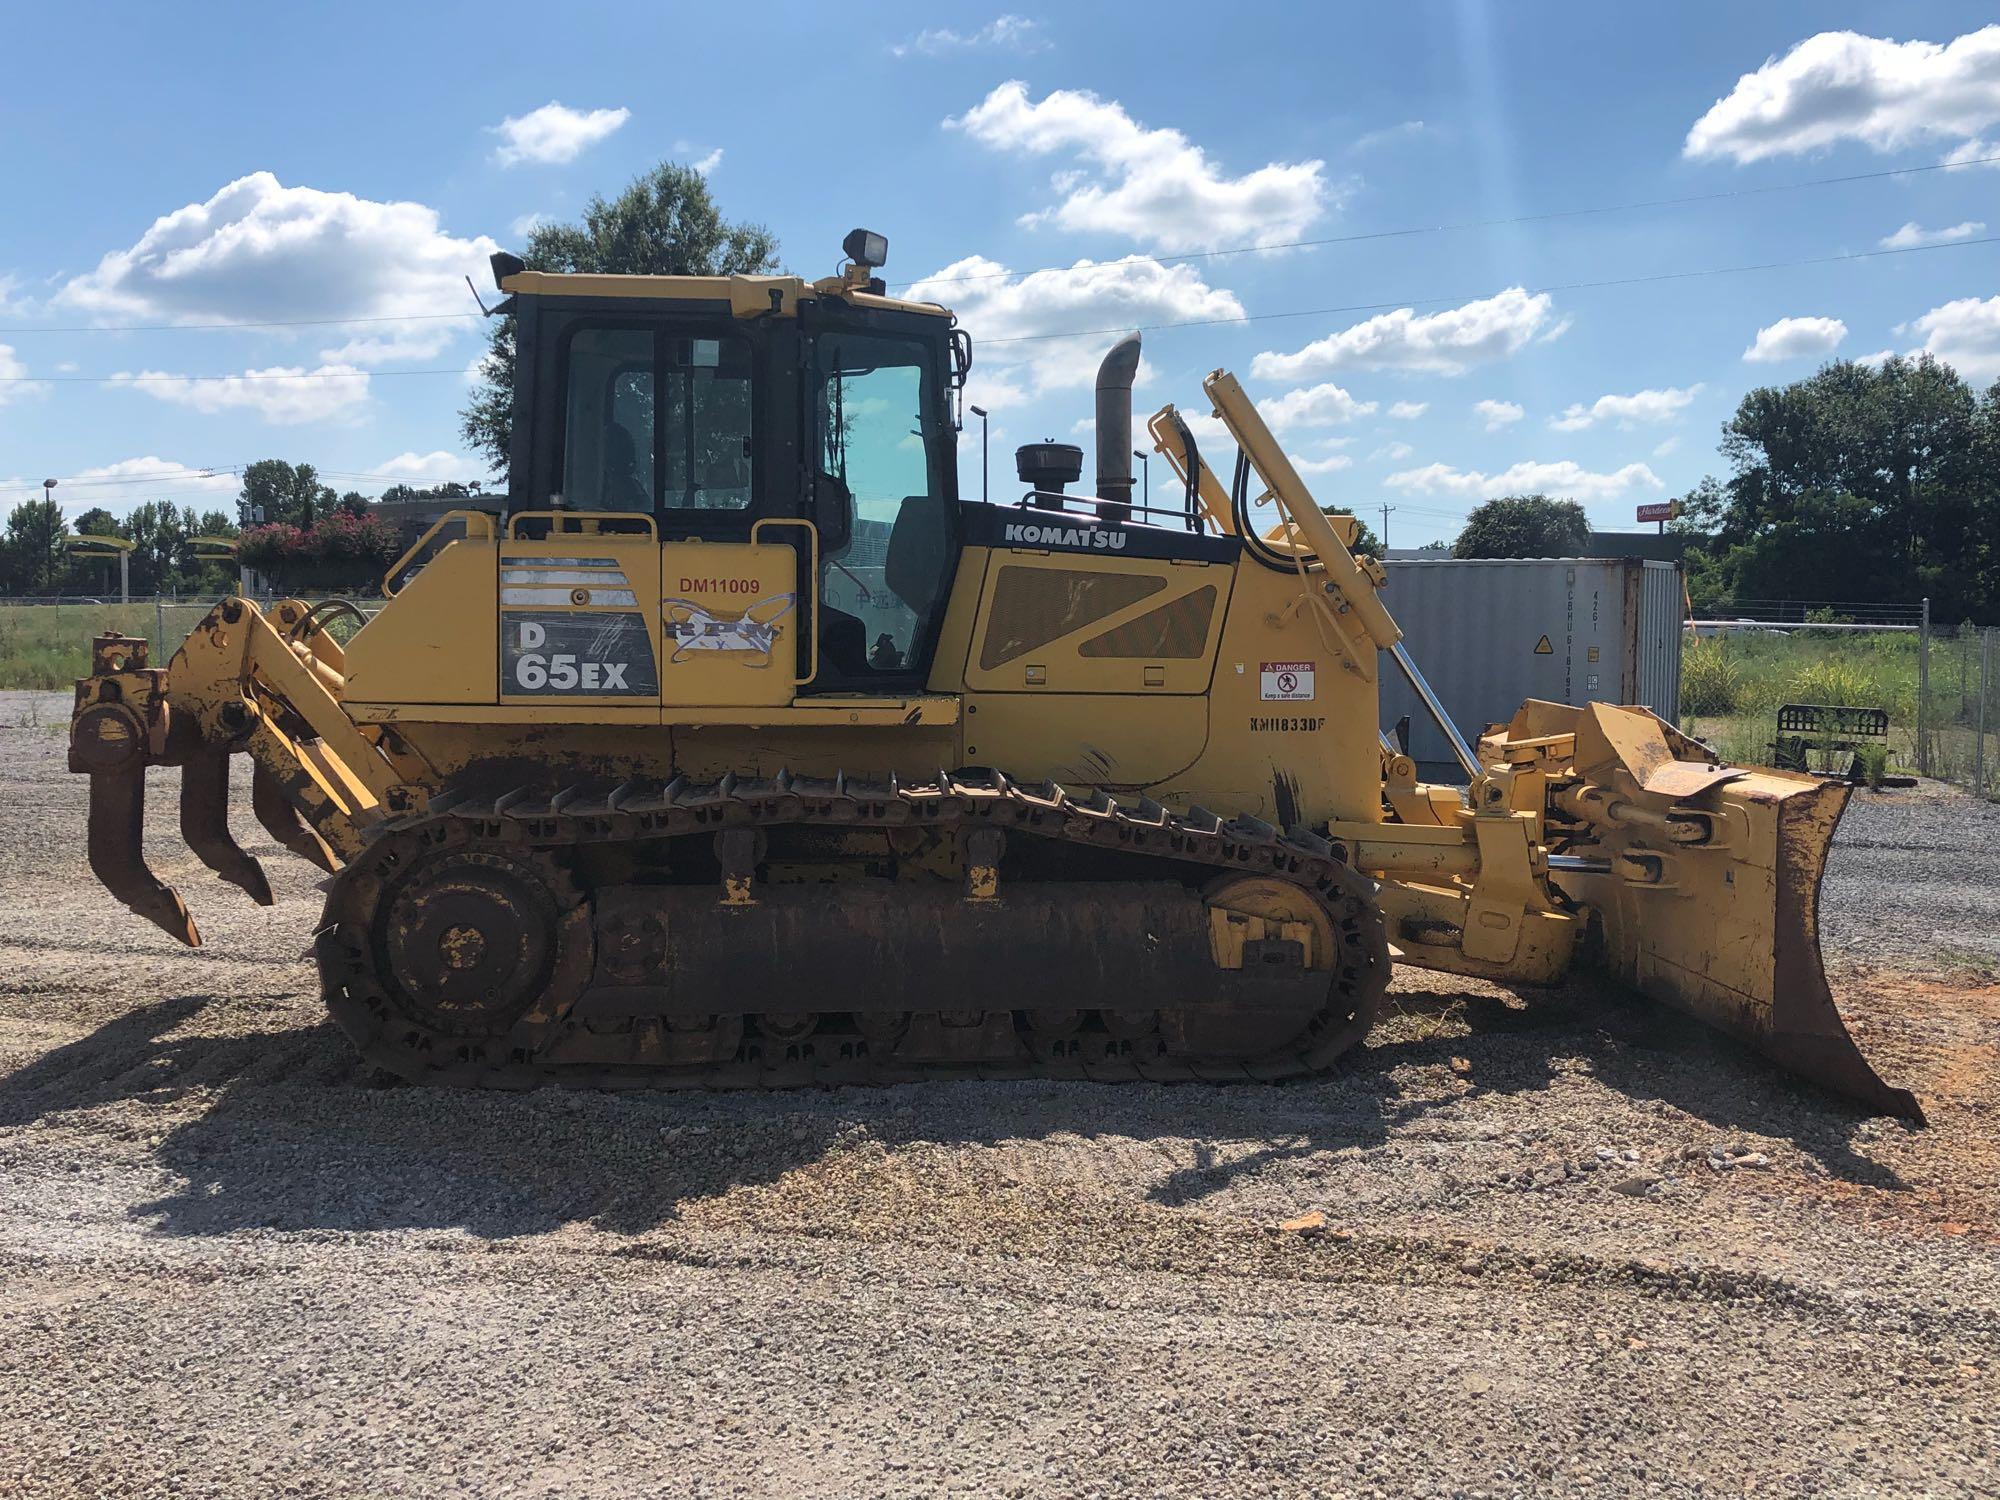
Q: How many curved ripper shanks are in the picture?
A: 3